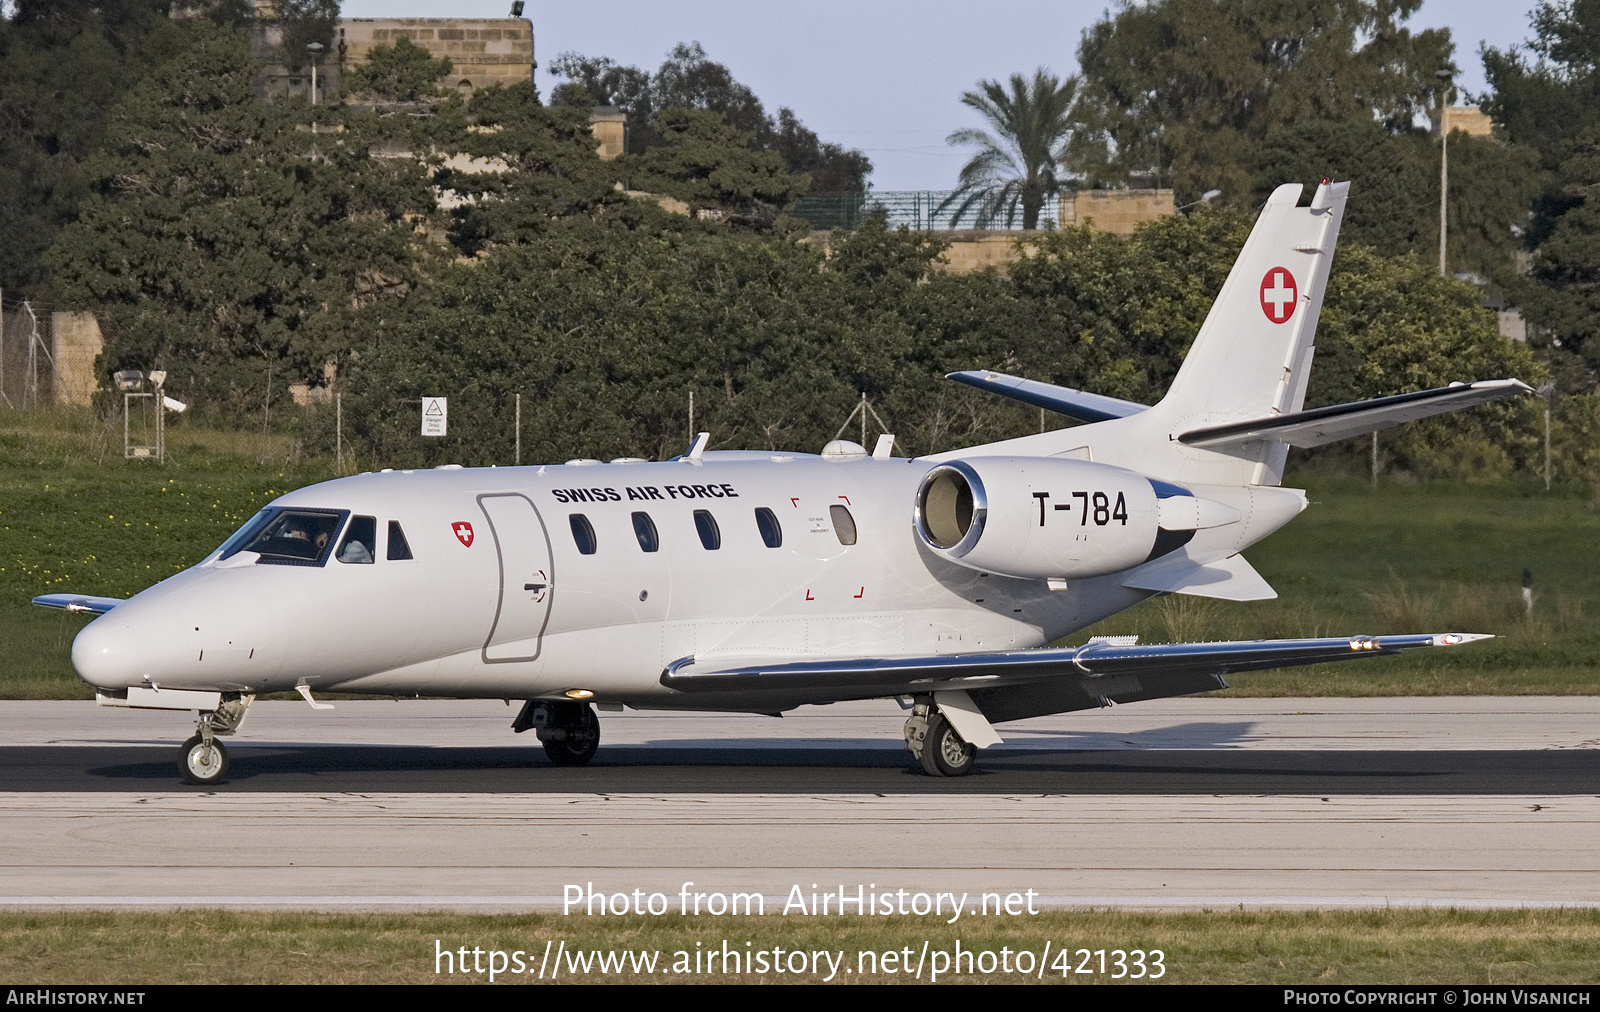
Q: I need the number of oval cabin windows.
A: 5